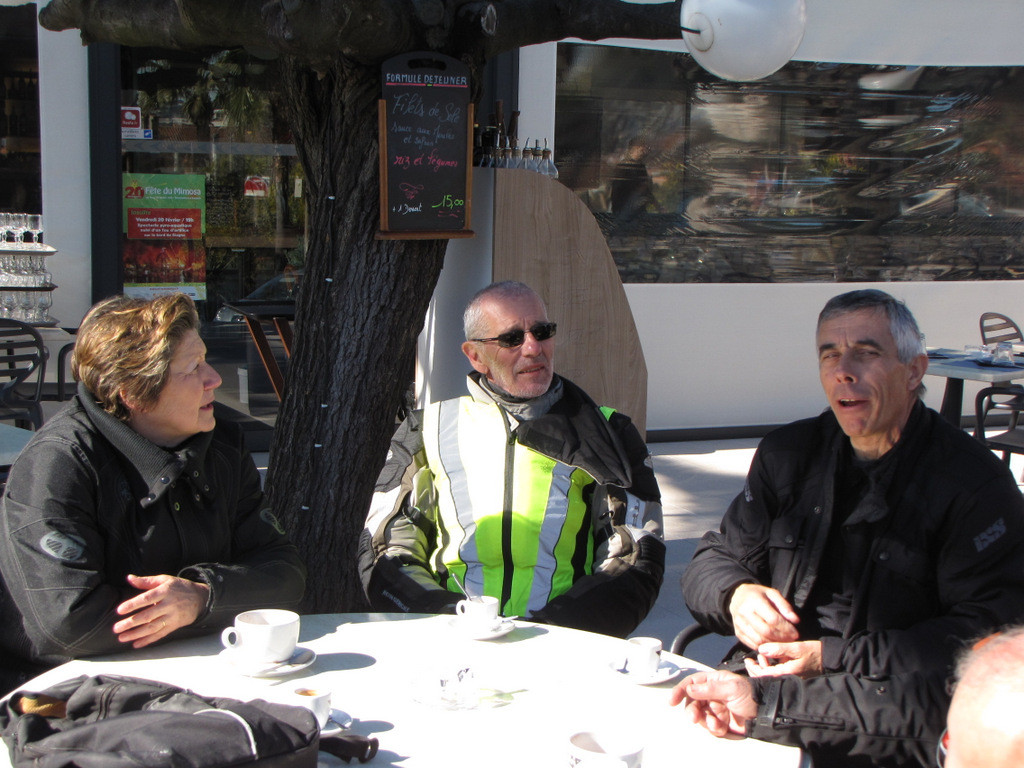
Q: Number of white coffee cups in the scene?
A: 5